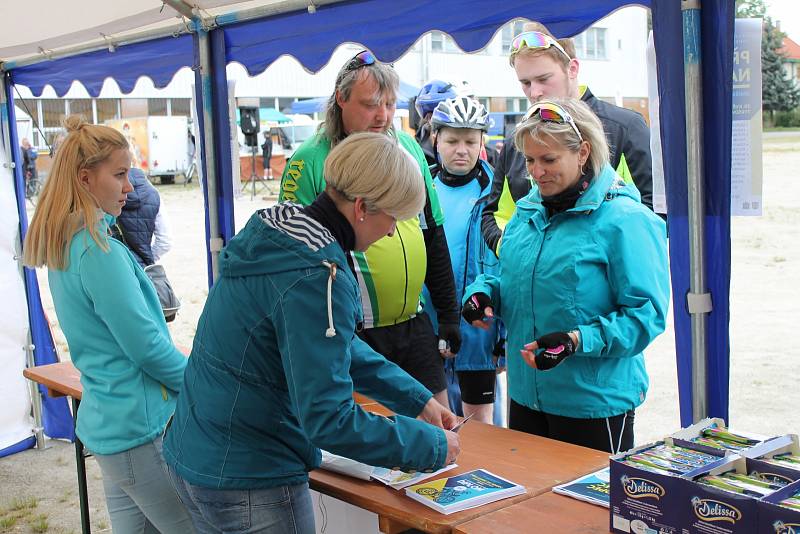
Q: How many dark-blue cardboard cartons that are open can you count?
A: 5